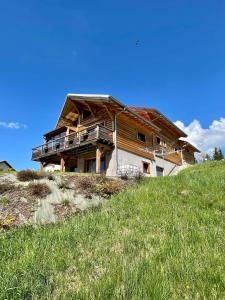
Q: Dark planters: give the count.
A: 4